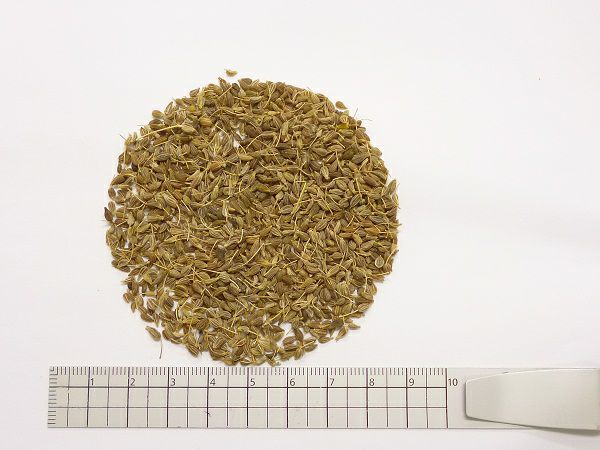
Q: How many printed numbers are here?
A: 10